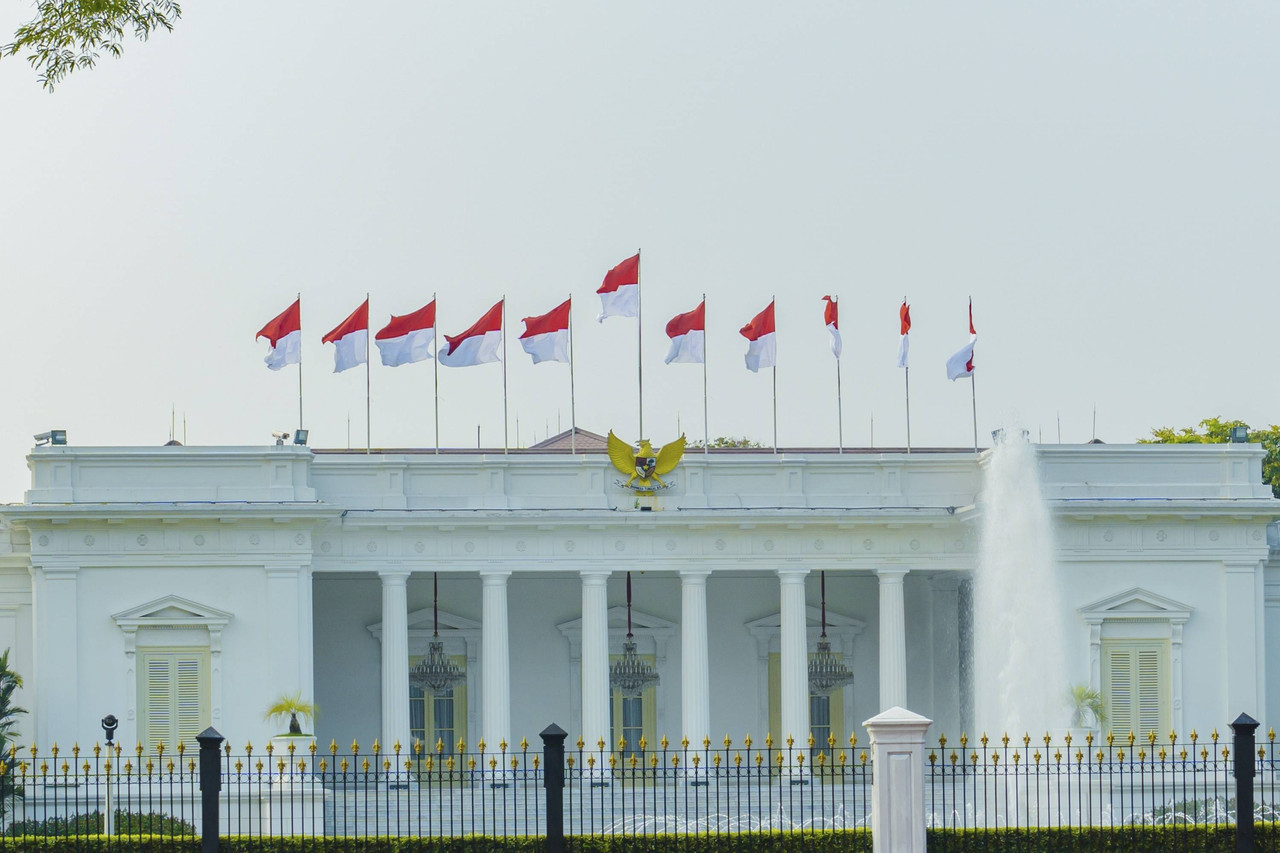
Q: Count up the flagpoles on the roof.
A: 11